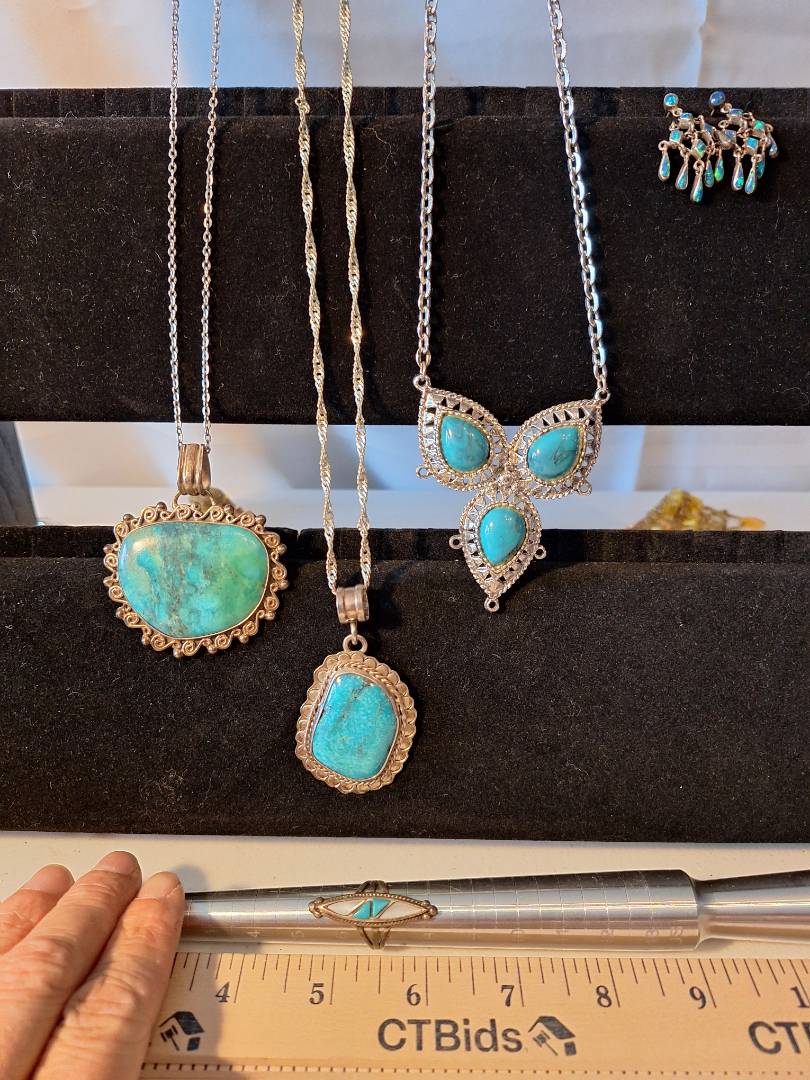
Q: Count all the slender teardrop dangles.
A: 9